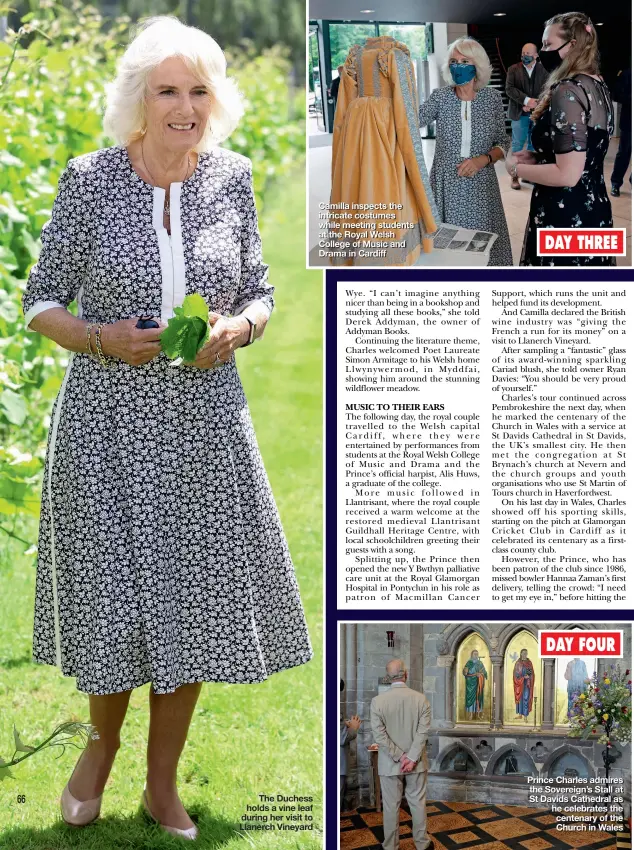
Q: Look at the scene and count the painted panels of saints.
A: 3